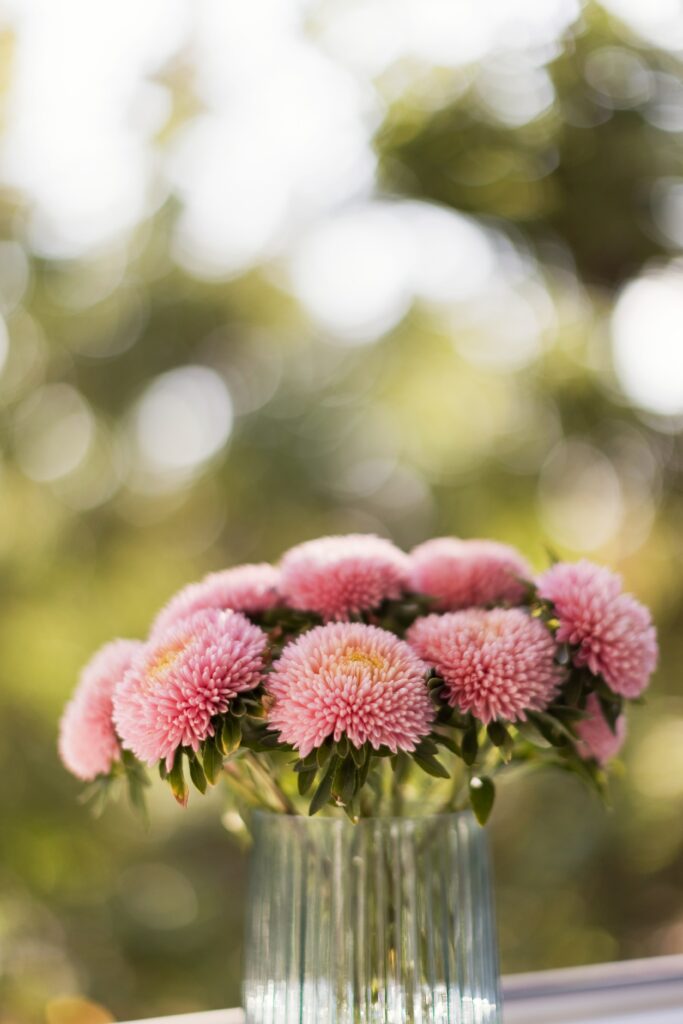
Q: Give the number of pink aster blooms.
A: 9